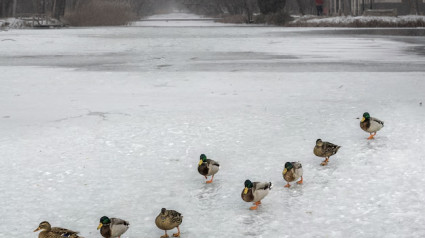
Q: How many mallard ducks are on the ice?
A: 8